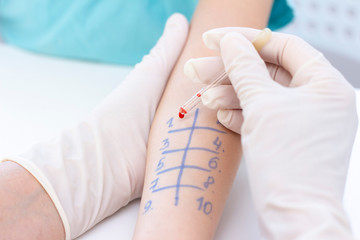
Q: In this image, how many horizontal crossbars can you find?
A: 4